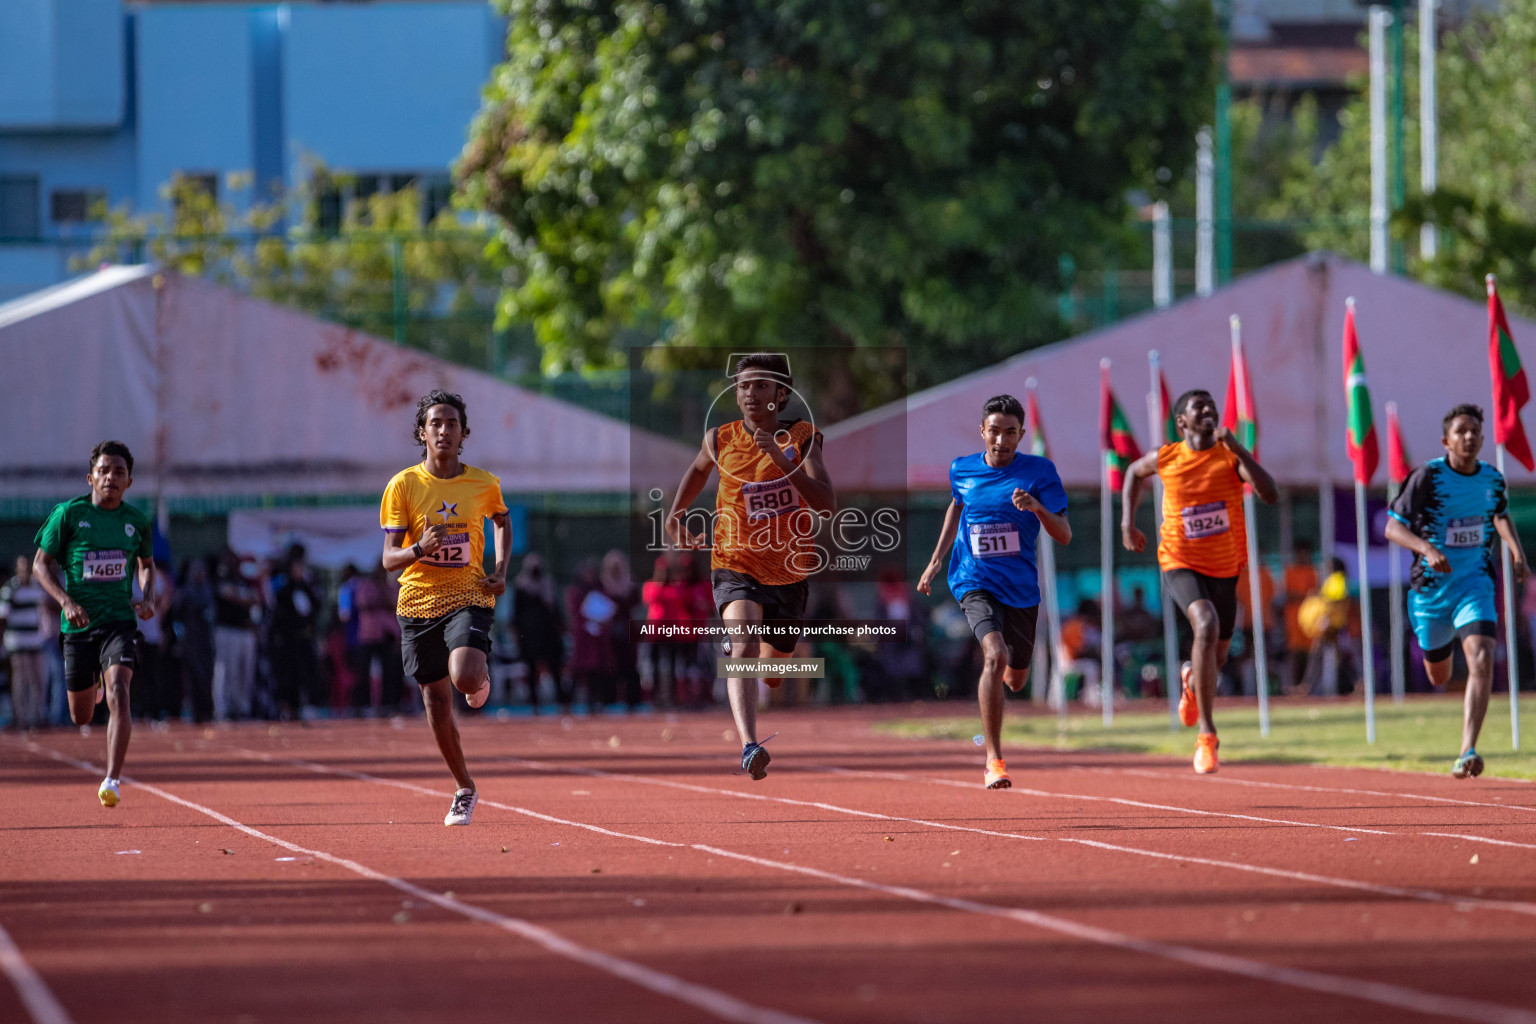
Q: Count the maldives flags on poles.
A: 7